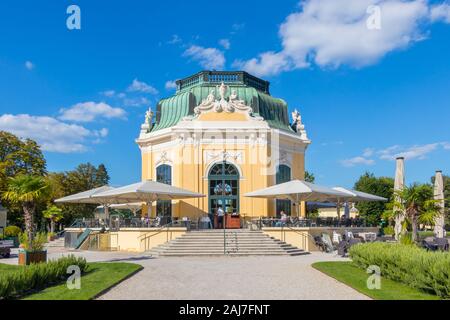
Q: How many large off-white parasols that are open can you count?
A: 4